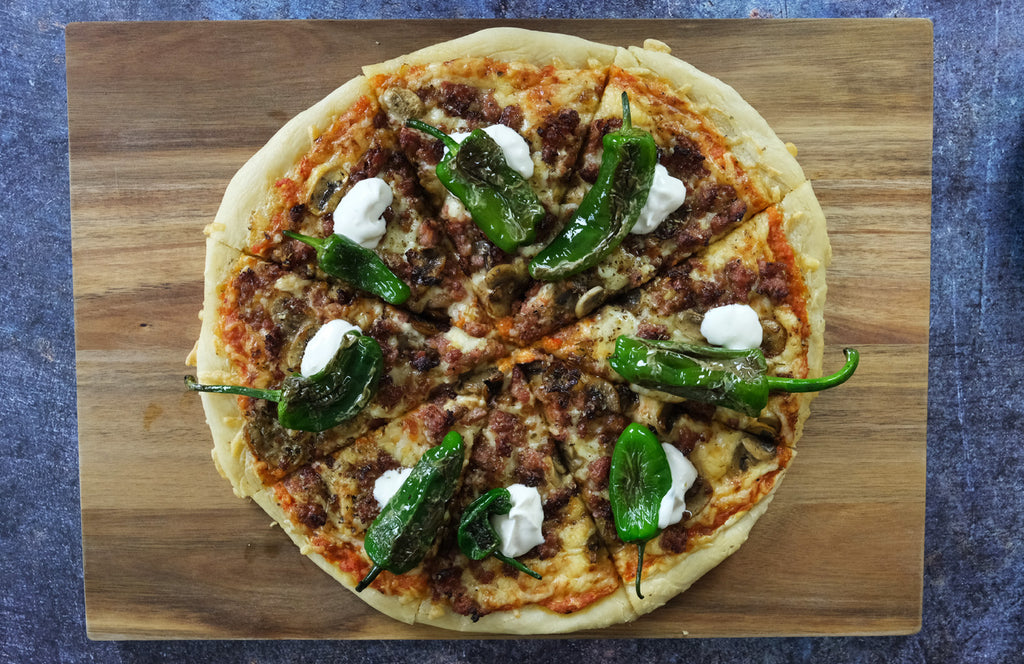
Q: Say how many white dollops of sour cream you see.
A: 8